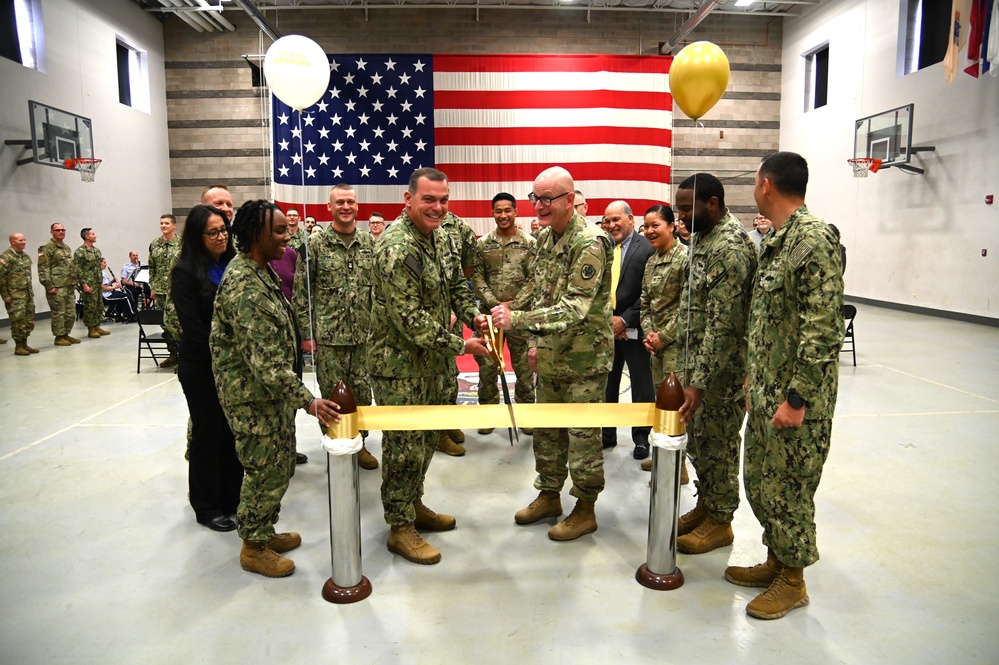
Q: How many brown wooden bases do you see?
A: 2